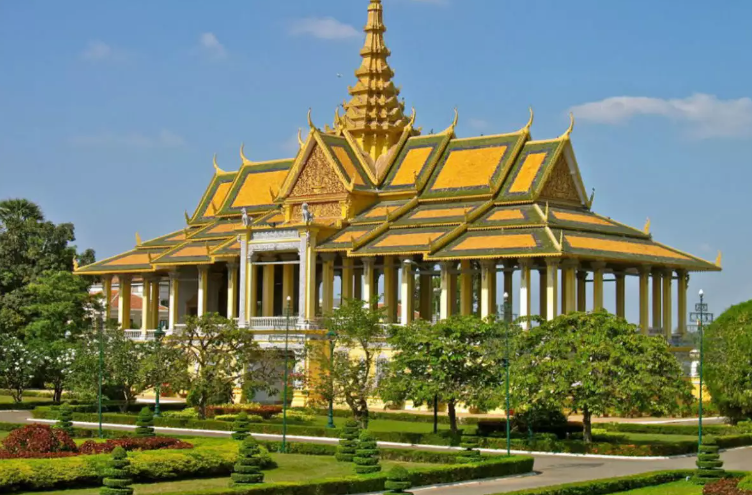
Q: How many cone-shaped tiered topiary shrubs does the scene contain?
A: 10